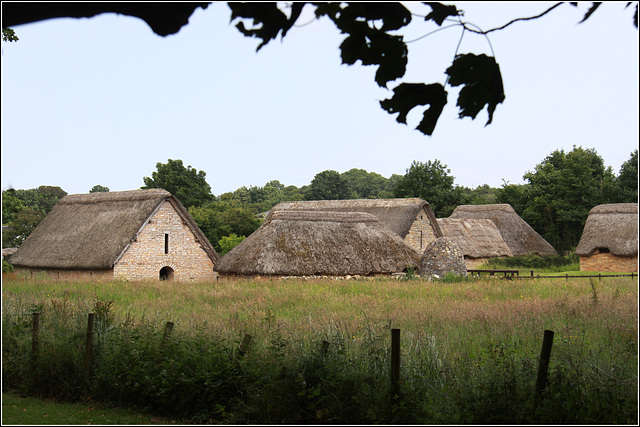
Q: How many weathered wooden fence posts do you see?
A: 7